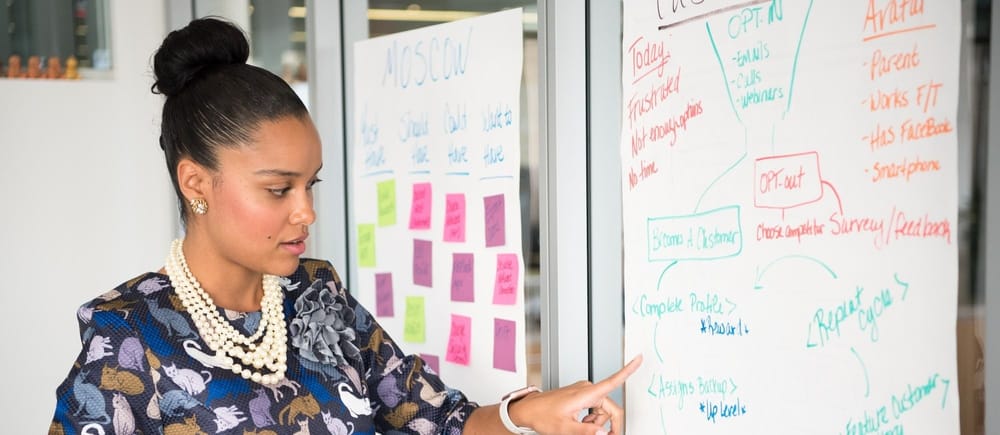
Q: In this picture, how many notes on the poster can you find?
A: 13